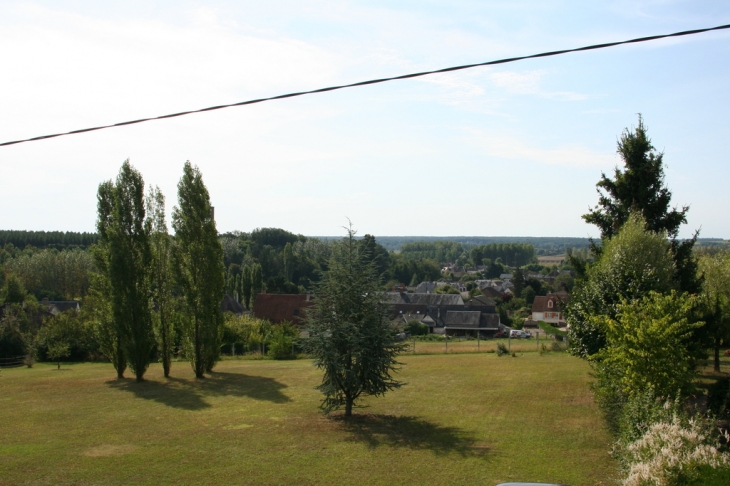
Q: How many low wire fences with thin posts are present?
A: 1